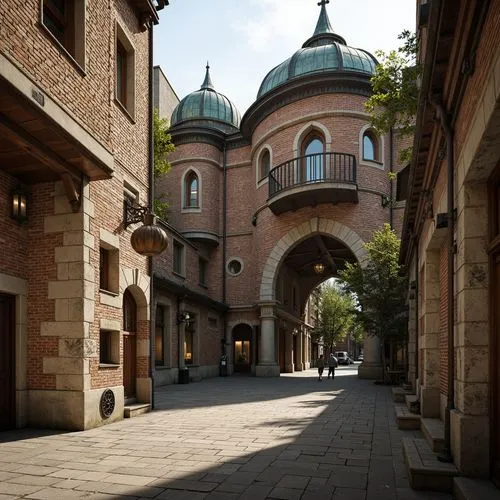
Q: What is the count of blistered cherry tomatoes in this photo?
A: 0